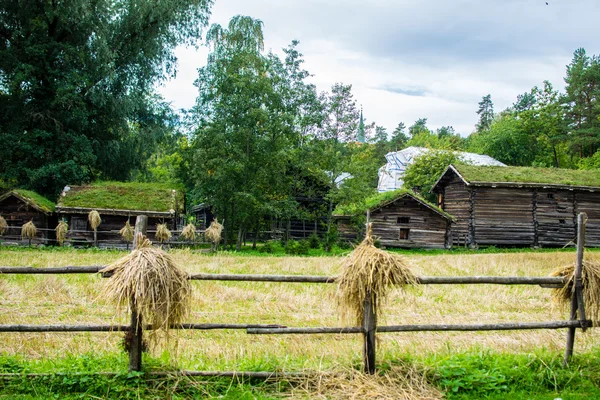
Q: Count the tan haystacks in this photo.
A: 11